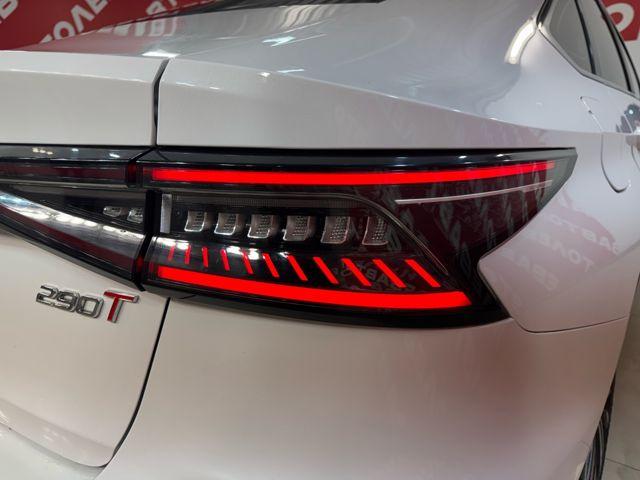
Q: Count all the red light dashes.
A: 11